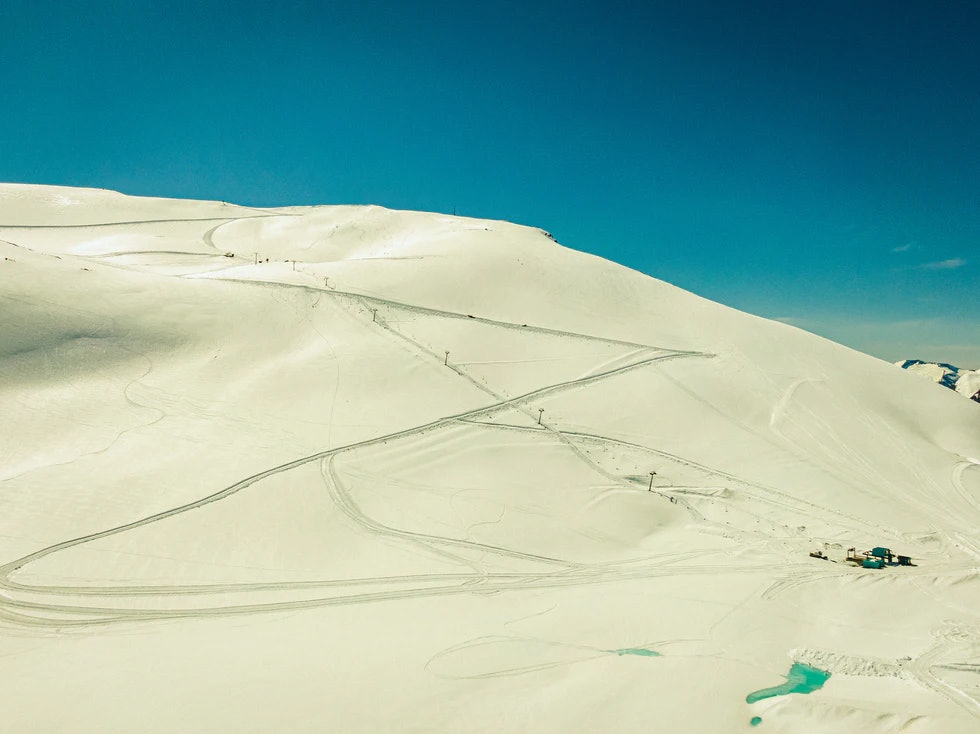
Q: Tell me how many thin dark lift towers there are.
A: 7